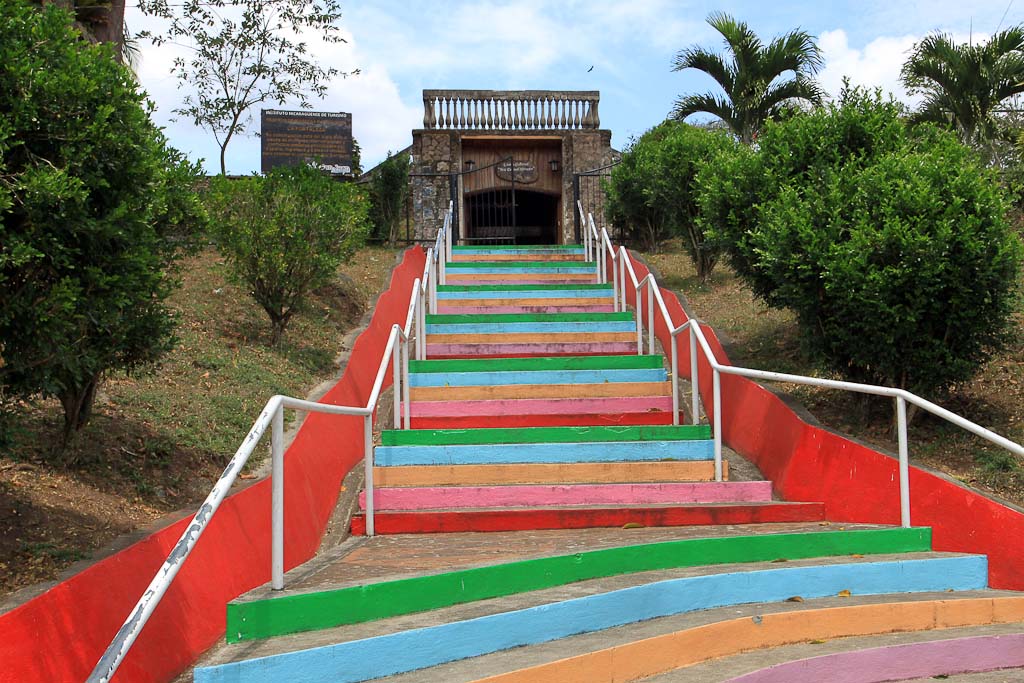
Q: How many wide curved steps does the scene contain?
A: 4